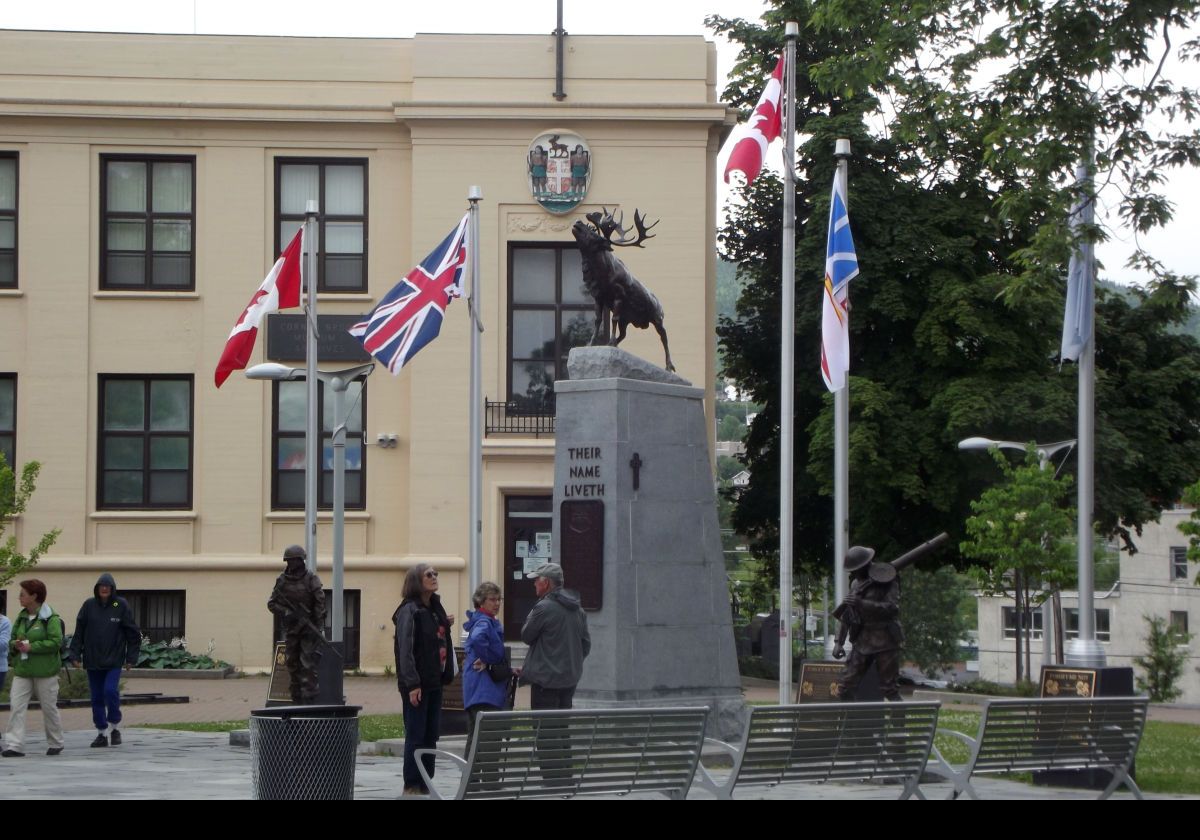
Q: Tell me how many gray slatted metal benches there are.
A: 3